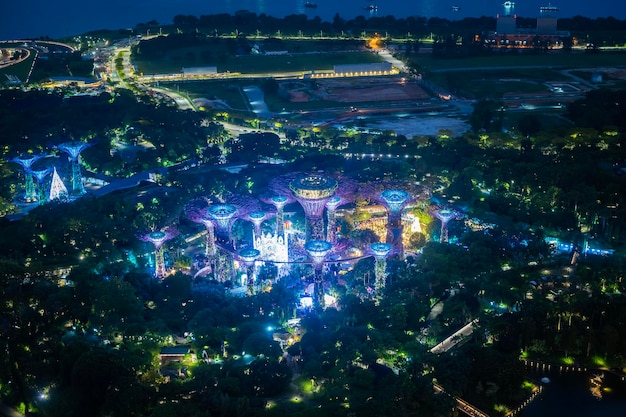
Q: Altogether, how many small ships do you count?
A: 5